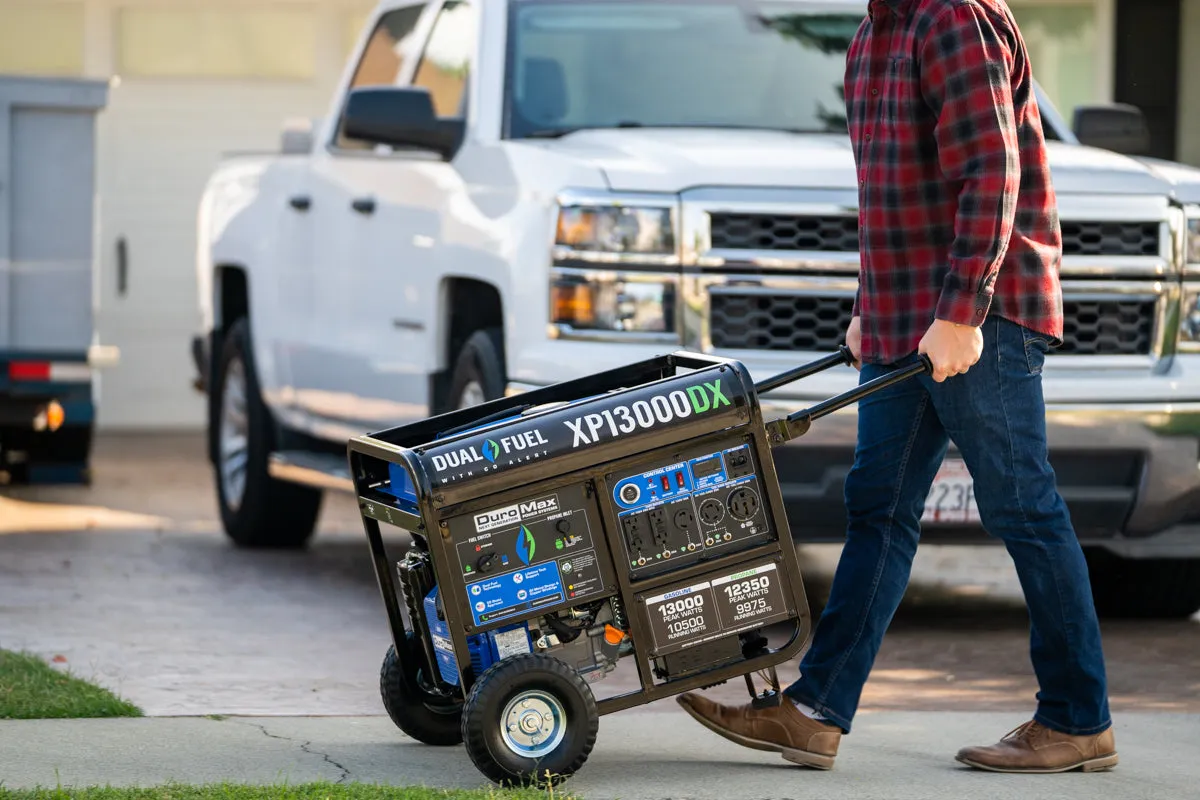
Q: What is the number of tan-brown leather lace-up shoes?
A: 2